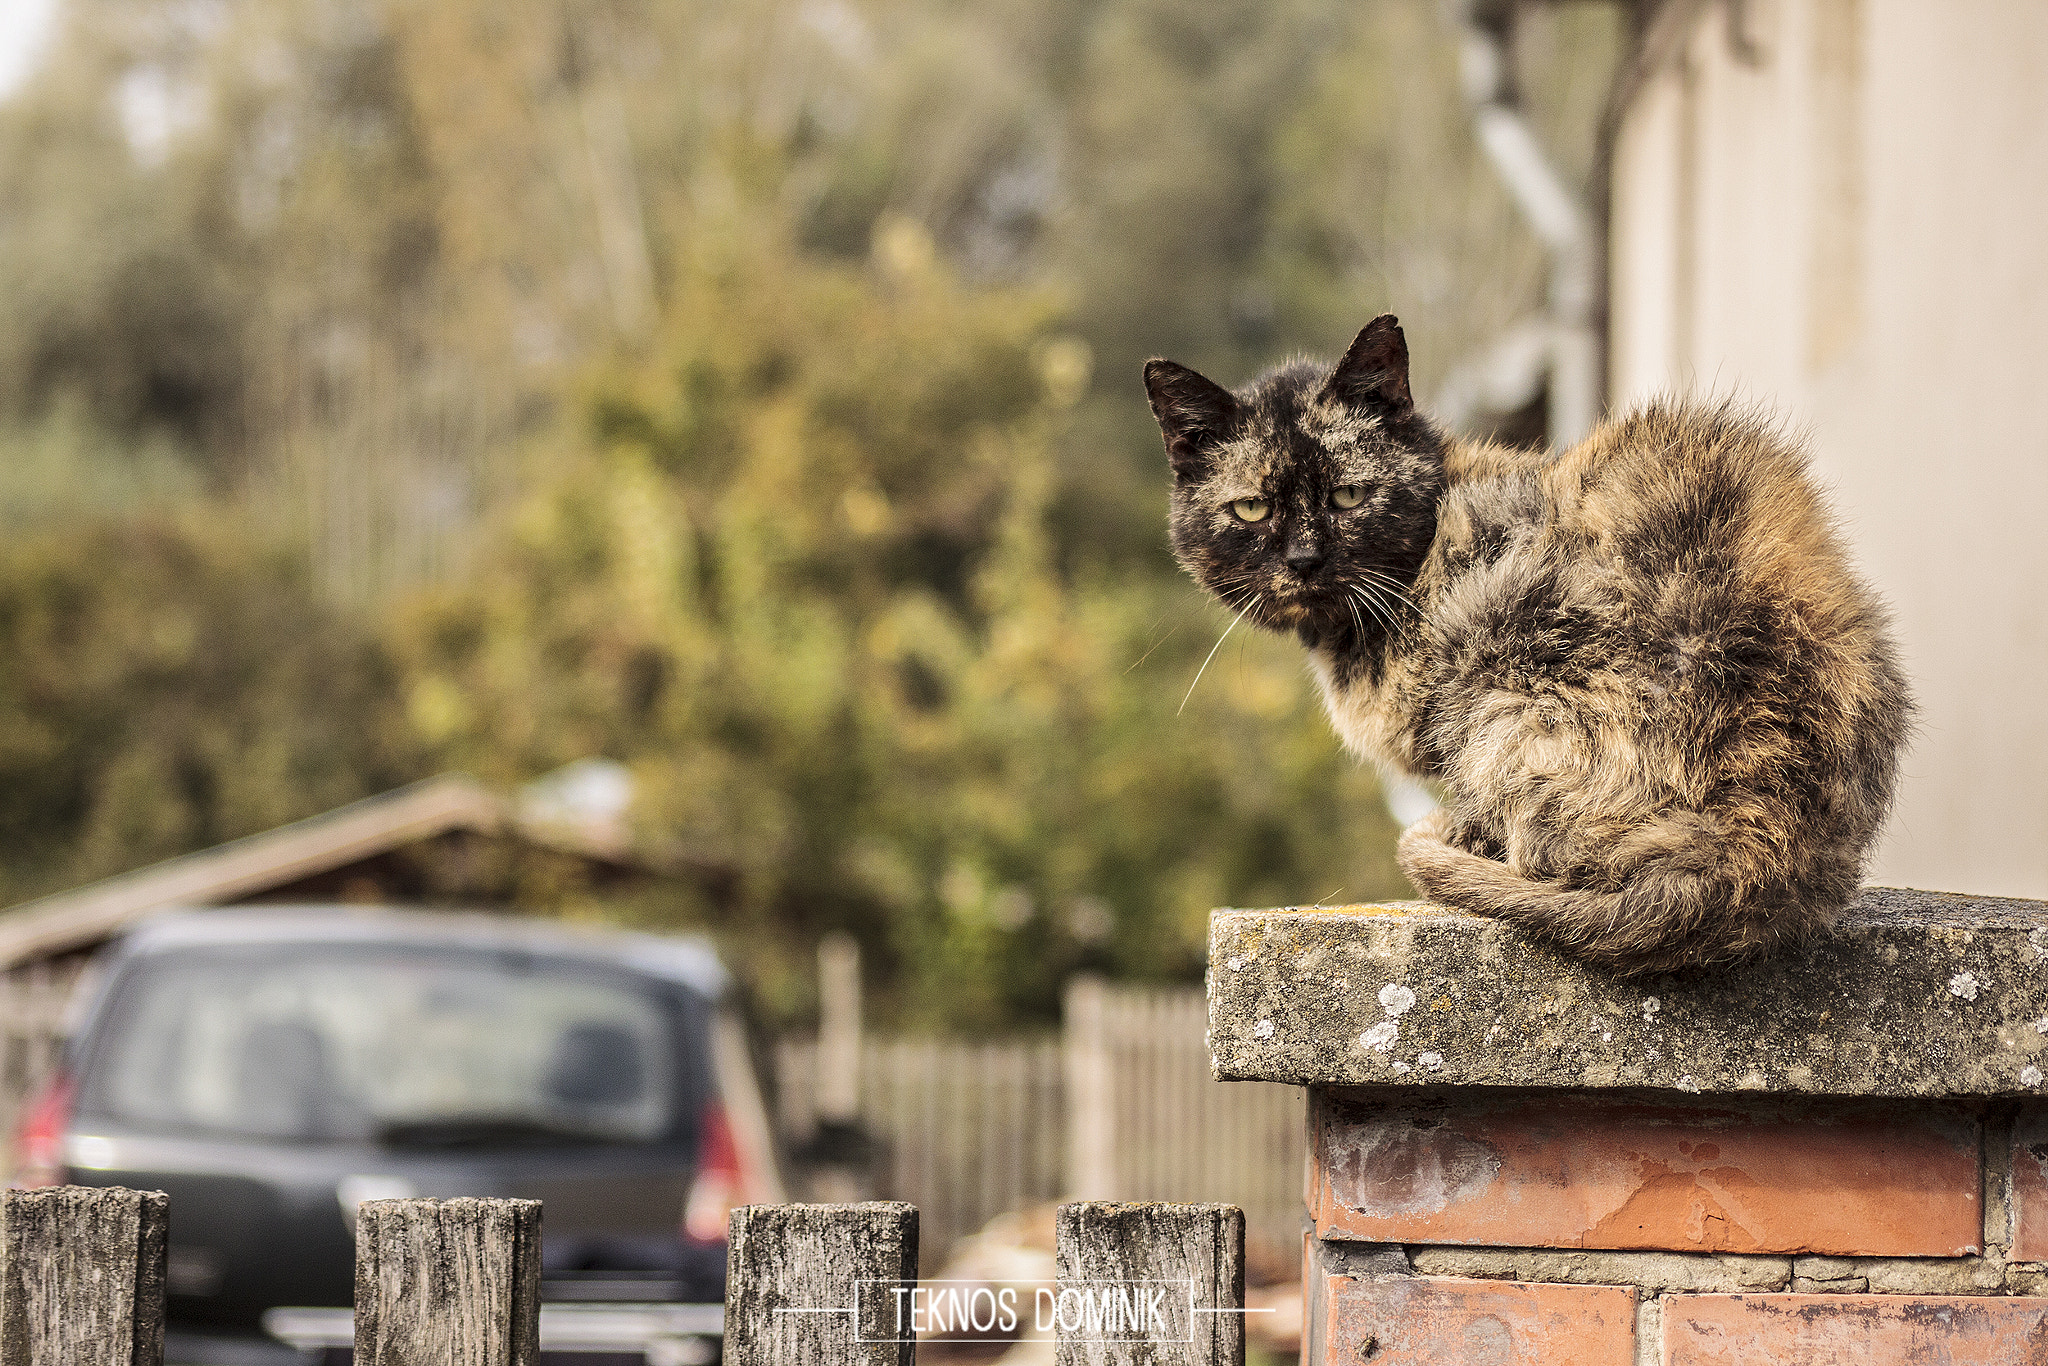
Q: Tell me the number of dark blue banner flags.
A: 0